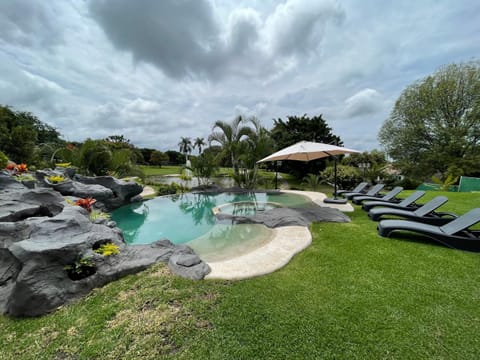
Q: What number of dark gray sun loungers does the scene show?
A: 6